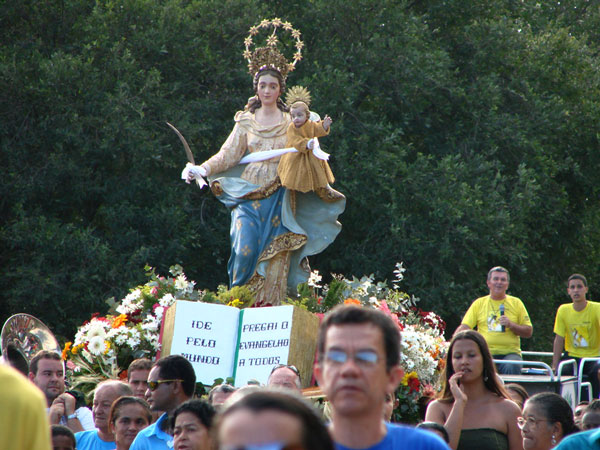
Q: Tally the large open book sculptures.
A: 1